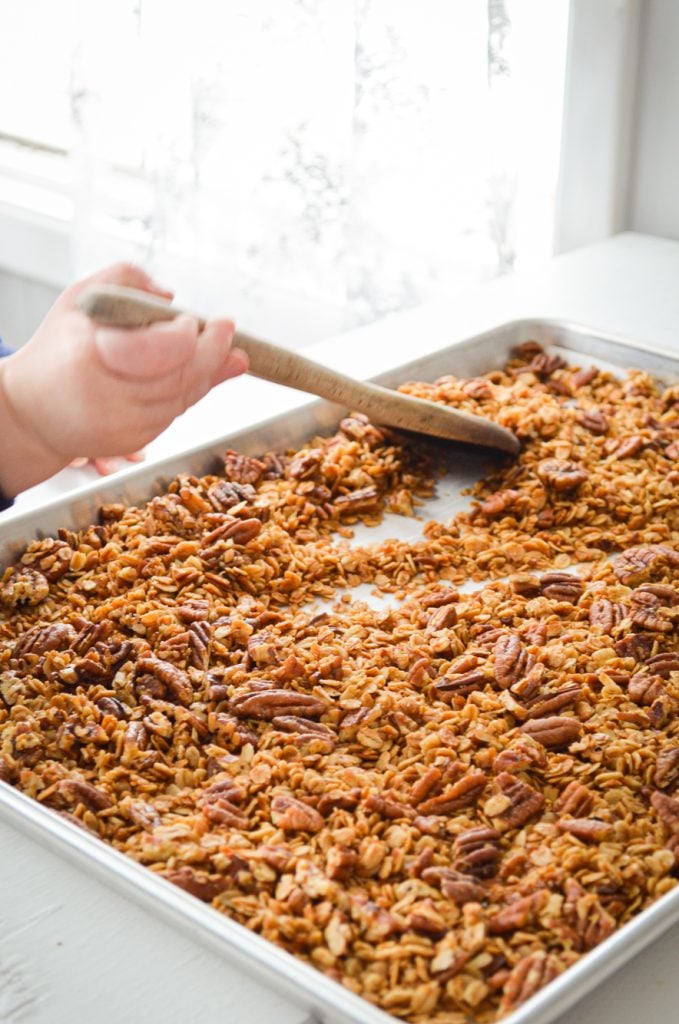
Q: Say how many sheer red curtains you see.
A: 0